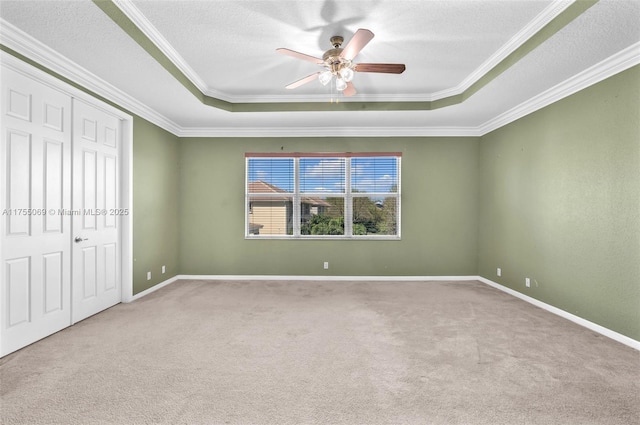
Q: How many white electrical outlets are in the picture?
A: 5